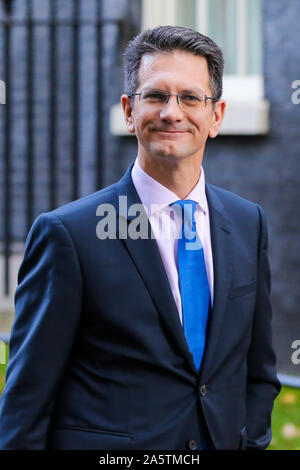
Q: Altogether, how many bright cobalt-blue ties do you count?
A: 1